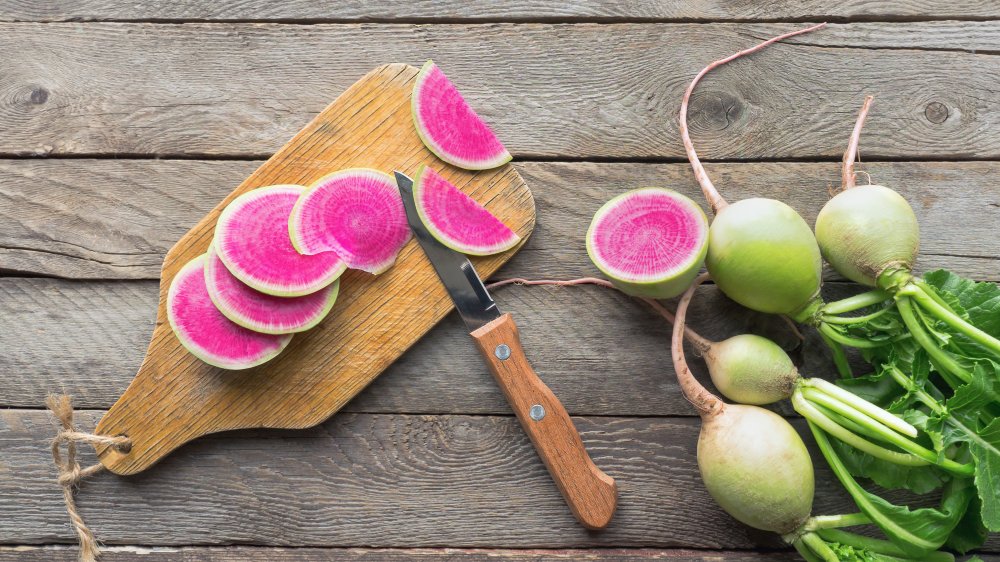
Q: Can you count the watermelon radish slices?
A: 6